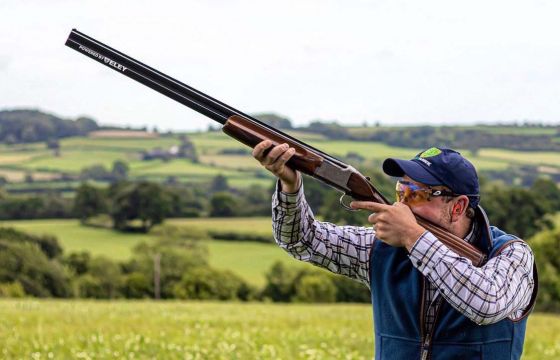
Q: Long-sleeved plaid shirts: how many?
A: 1